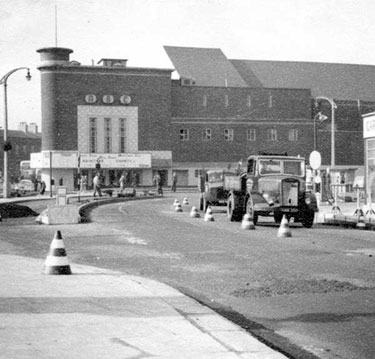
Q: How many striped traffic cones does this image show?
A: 8